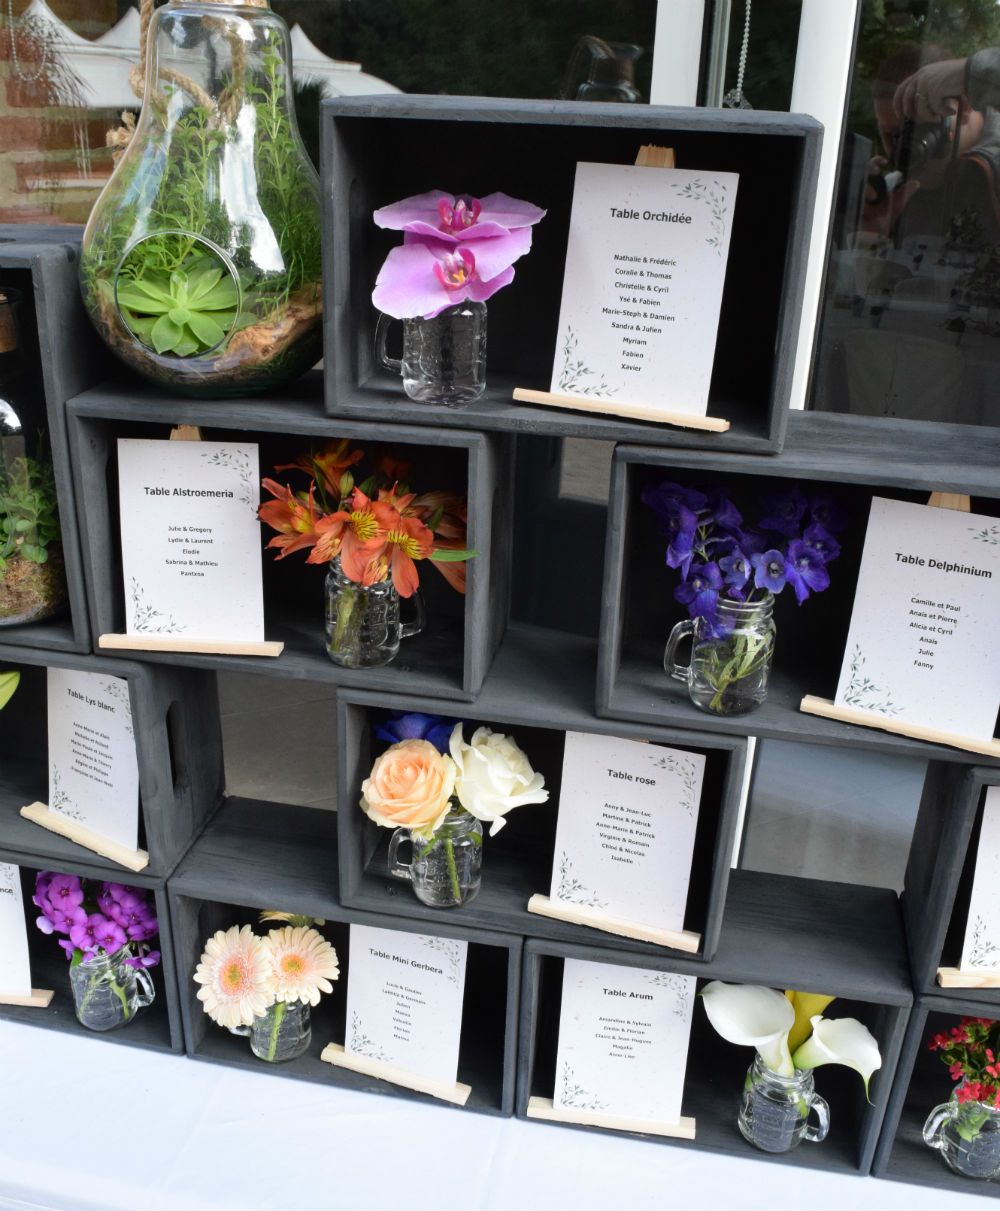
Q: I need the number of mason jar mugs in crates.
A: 8